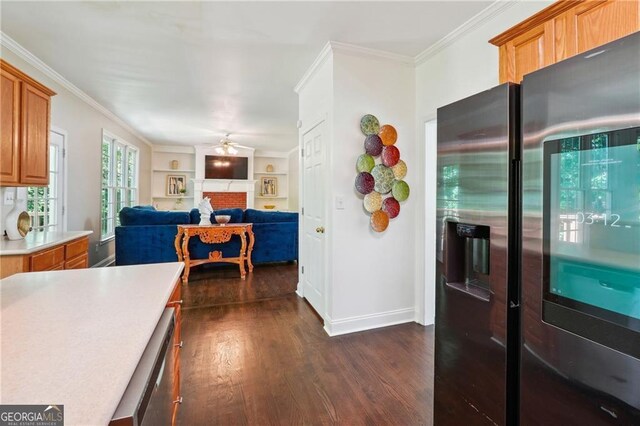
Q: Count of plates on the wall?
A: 12